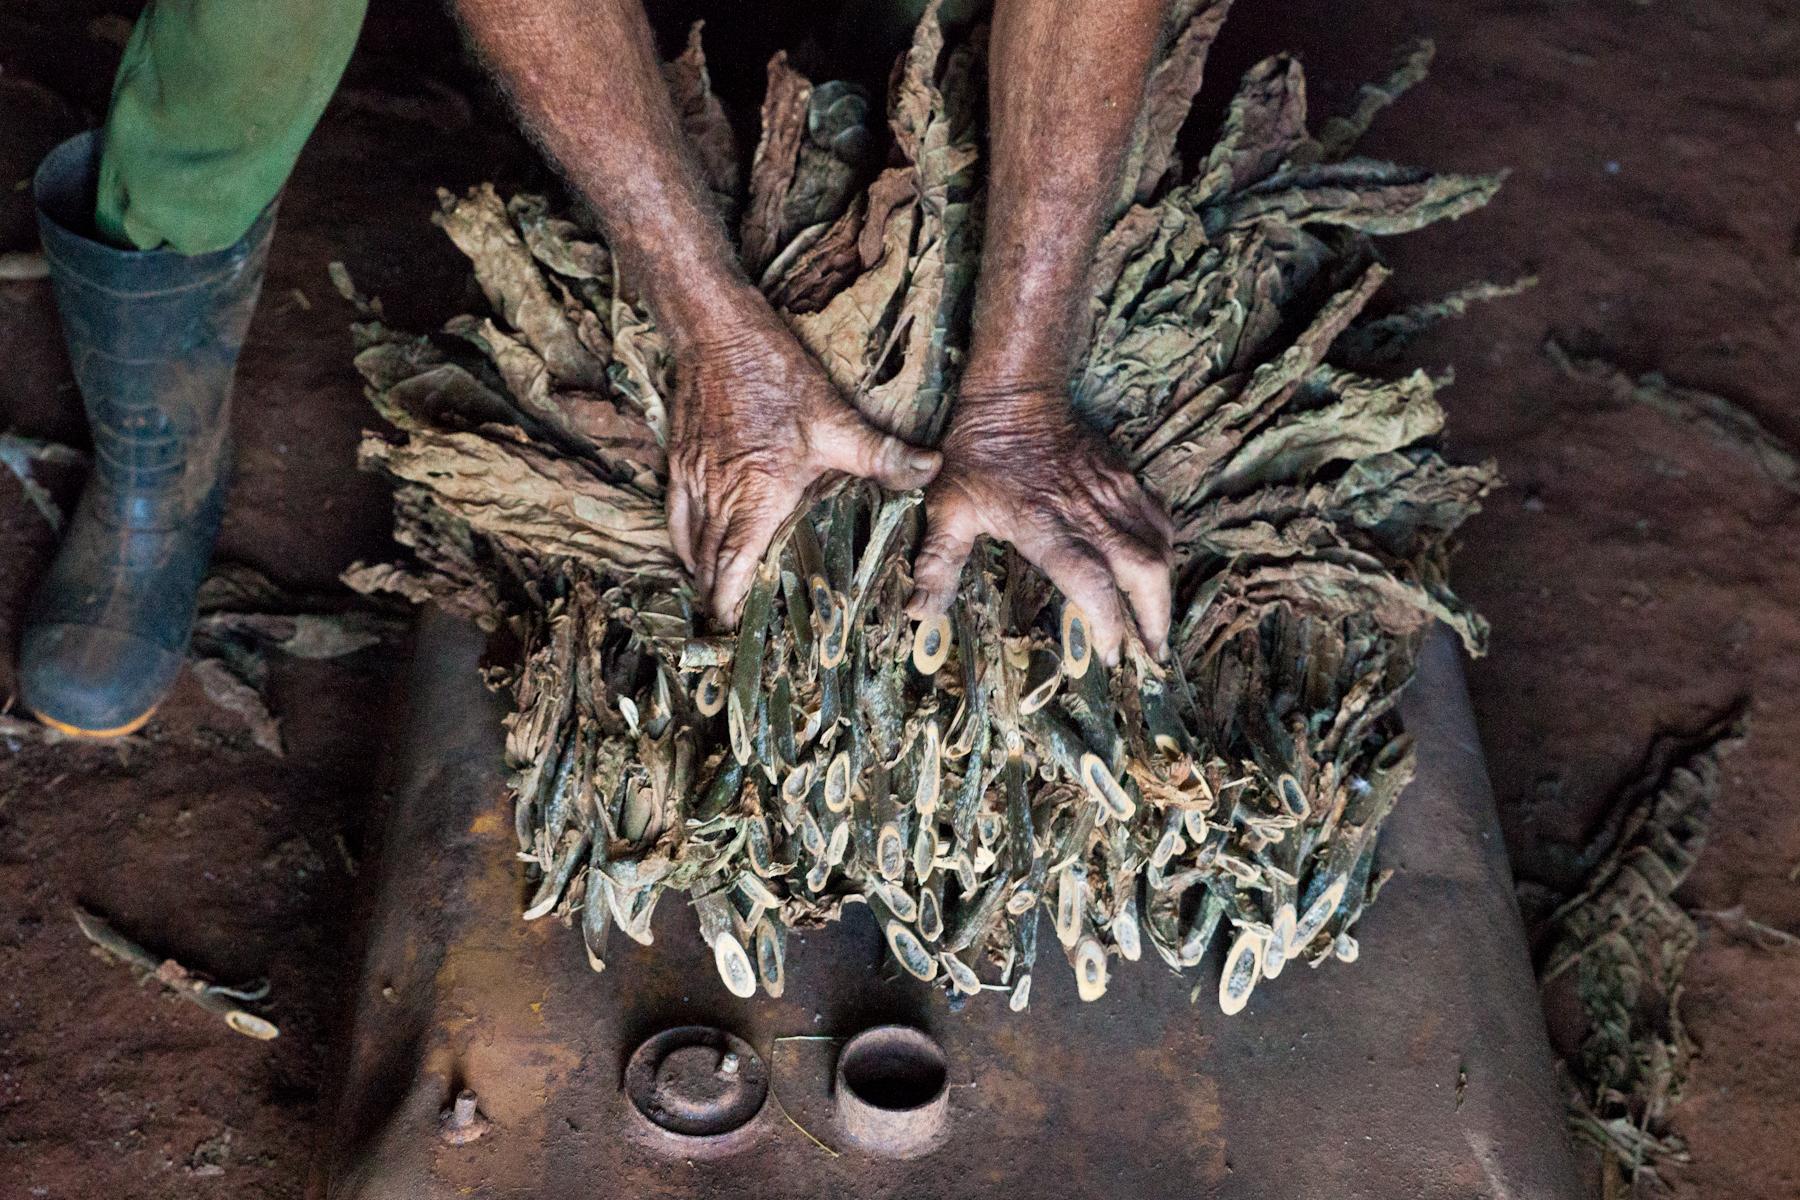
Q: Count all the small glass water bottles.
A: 0